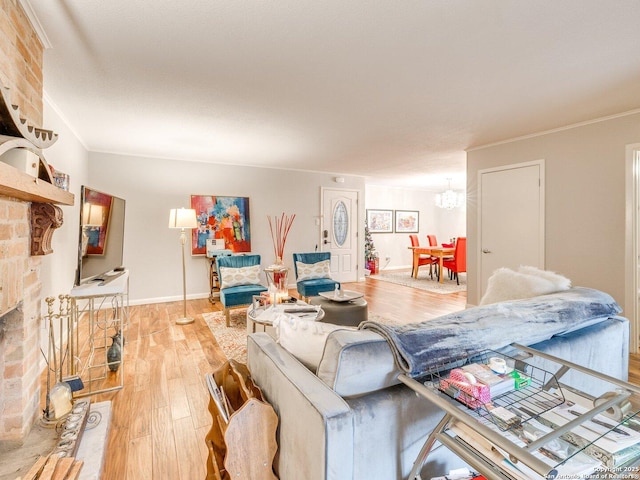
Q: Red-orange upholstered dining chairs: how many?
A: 3